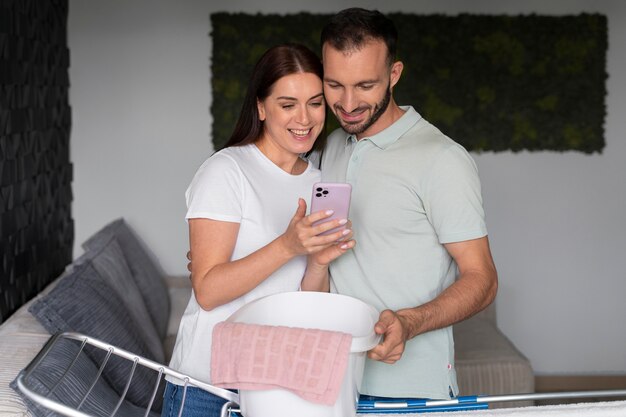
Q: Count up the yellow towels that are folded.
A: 0